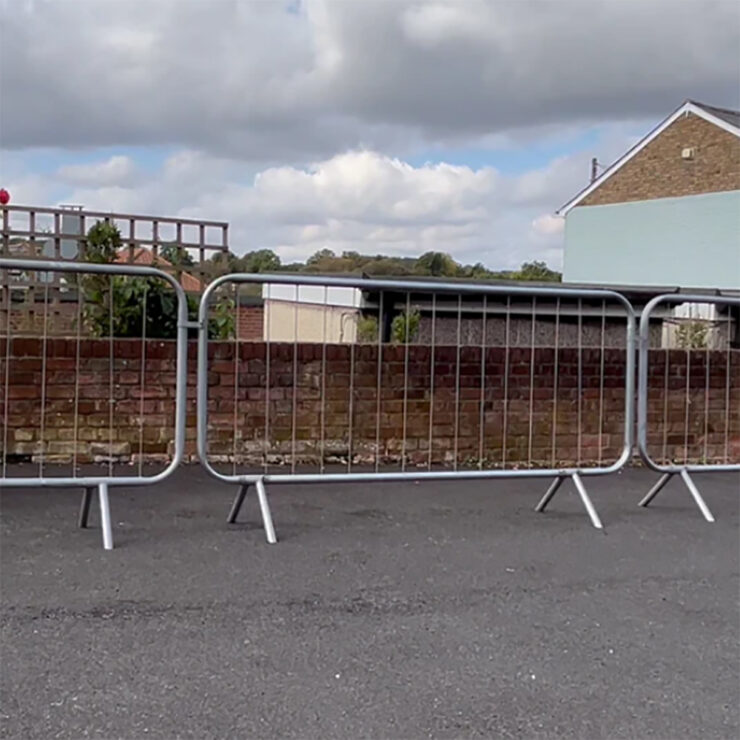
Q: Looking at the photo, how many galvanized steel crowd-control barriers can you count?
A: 3